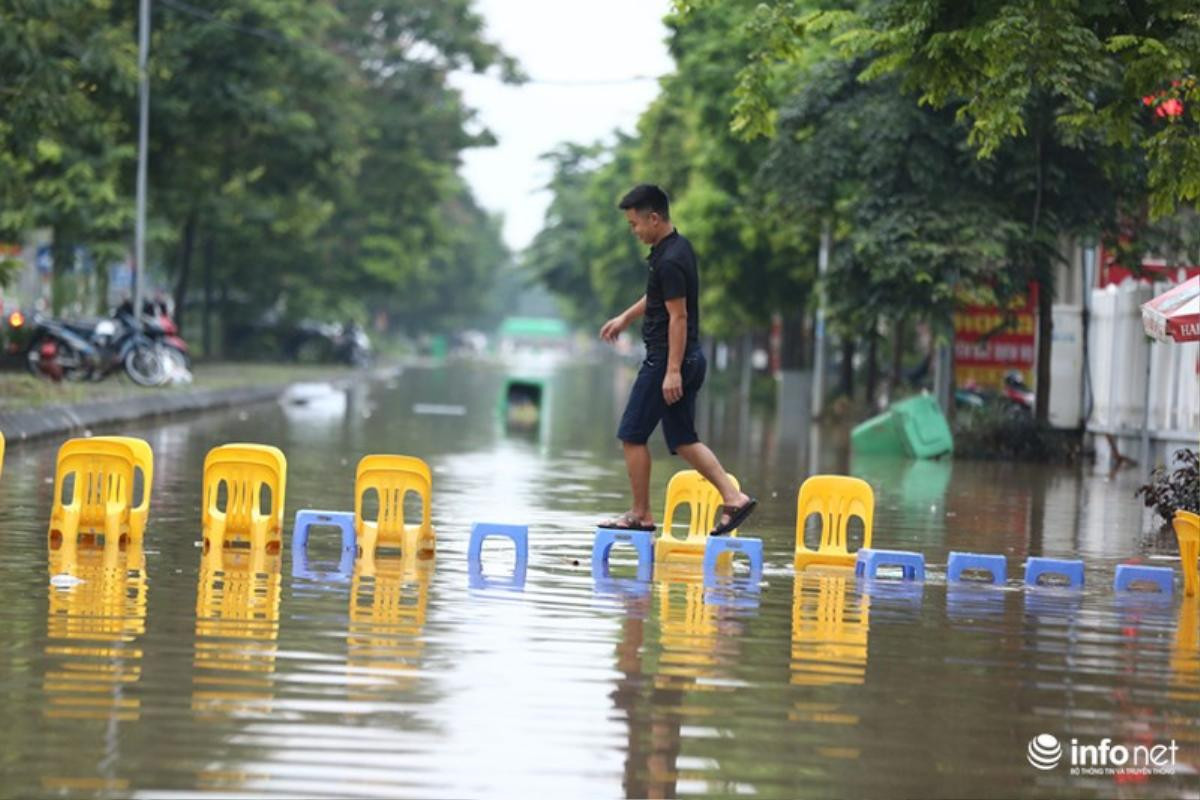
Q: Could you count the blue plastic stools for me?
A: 8